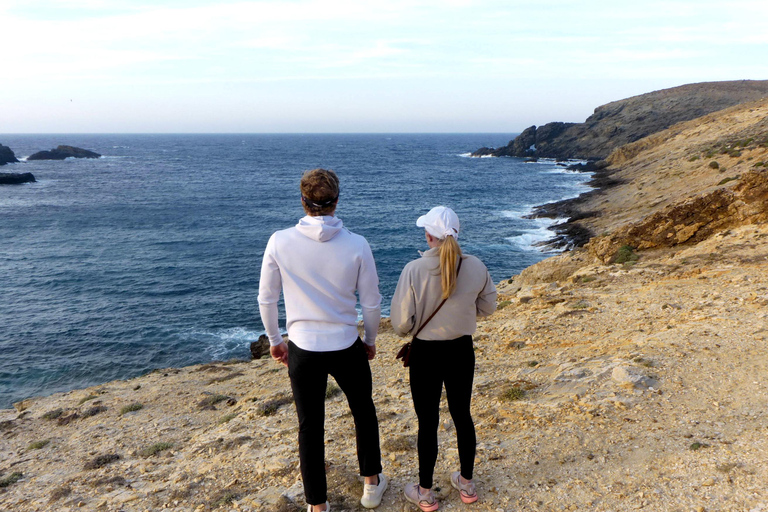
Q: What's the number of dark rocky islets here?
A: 3